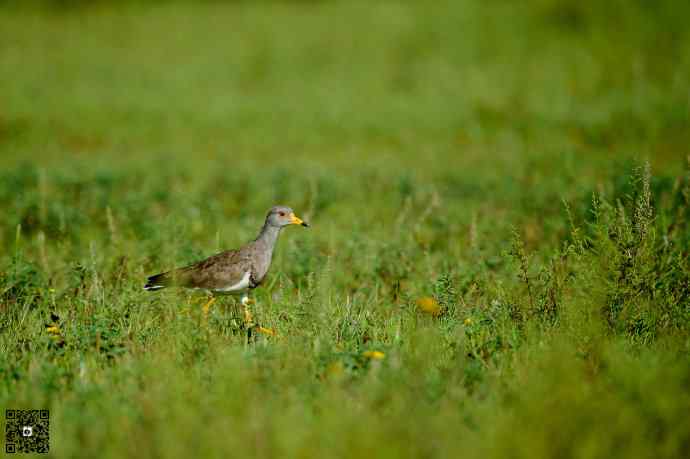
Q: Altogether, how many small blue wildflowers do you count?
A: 0